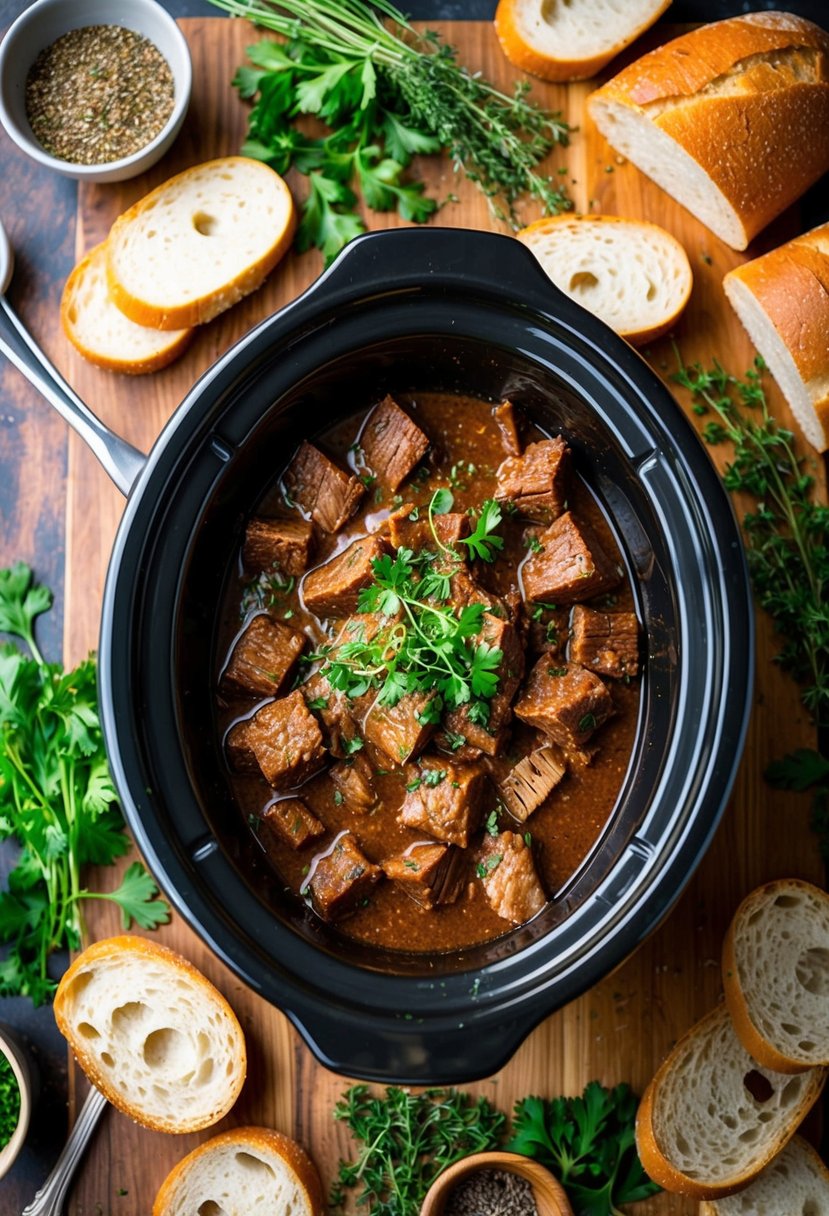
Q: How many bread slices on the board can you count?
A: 9